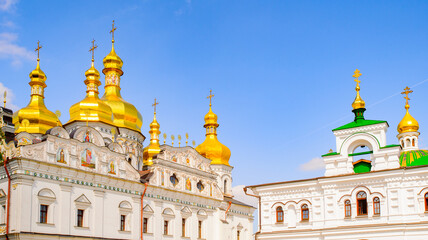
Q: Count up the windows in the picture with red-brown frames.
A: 14